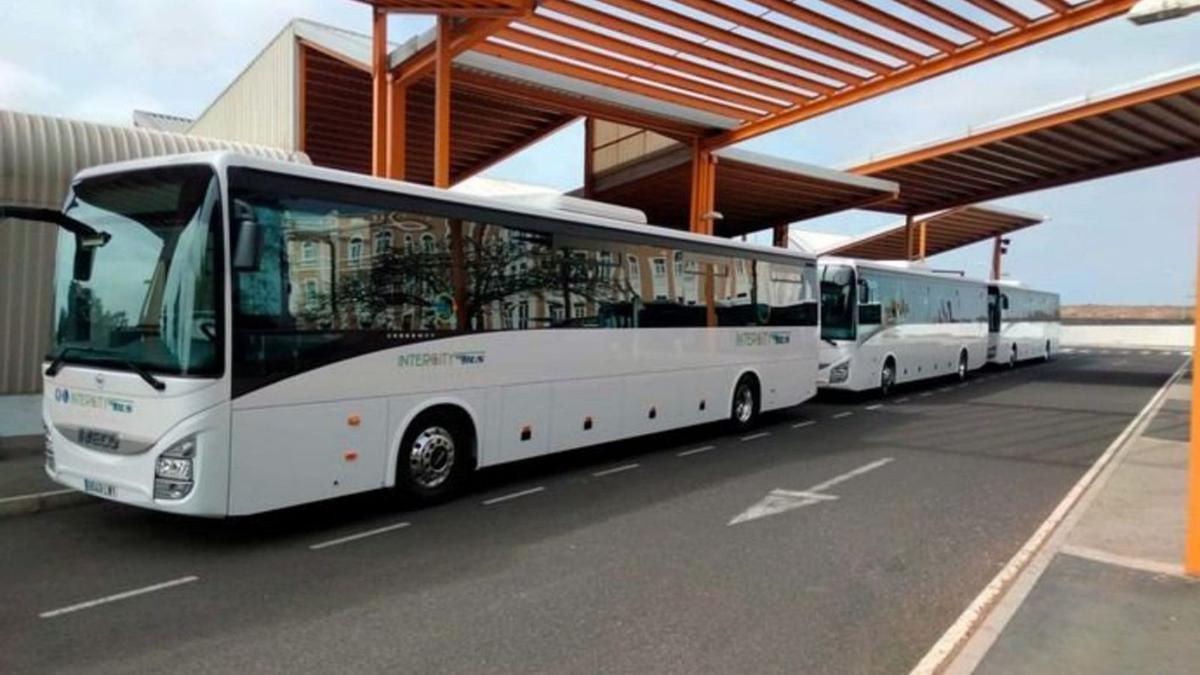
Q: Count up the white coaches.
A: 3